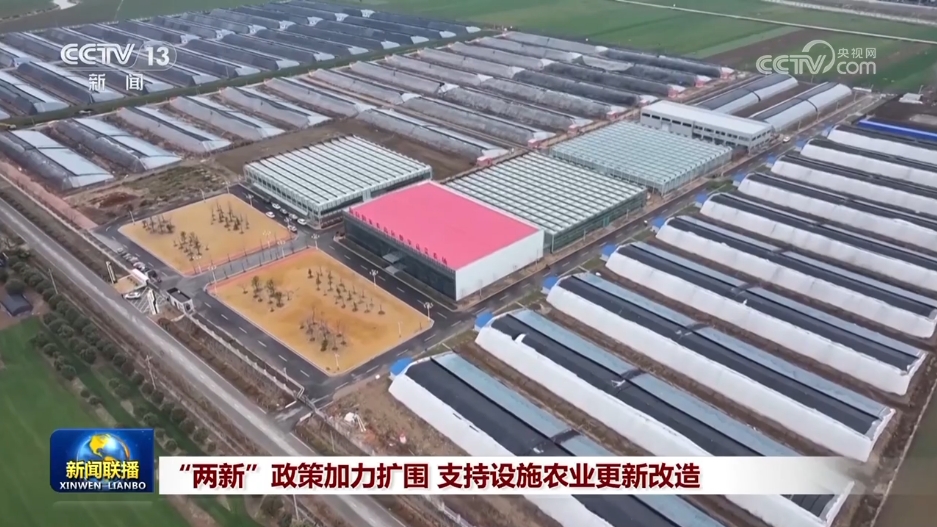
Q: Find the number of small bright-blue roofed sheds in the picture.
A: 10